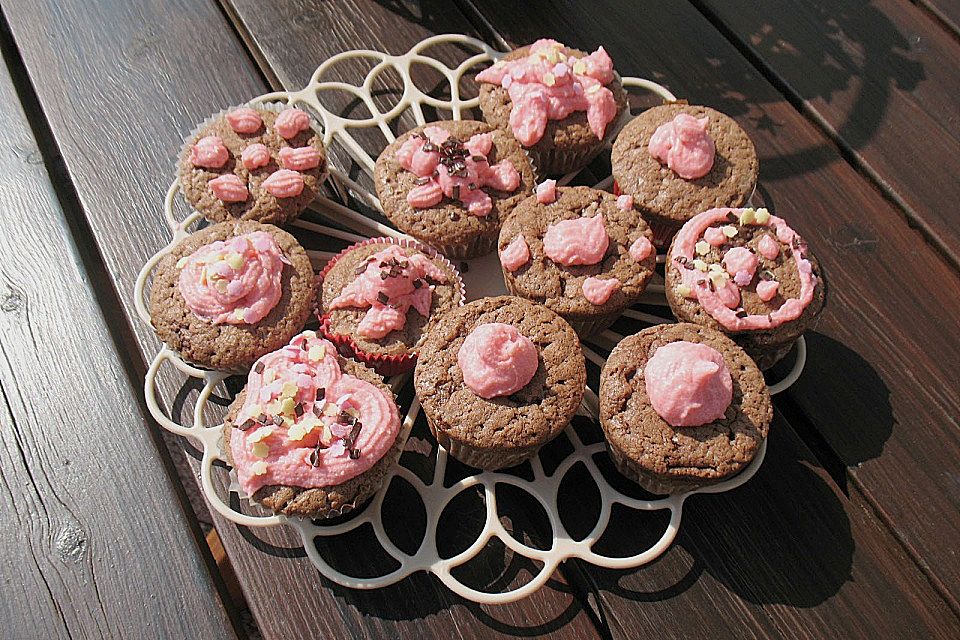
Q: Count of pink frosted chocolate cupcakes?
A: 11